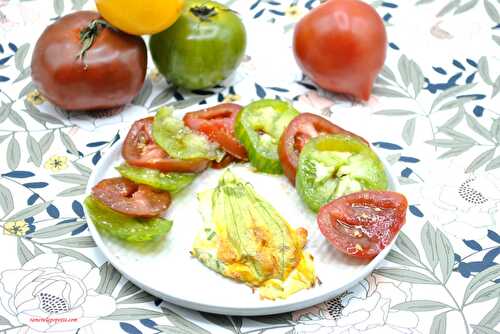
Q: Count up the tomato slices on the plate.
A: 10